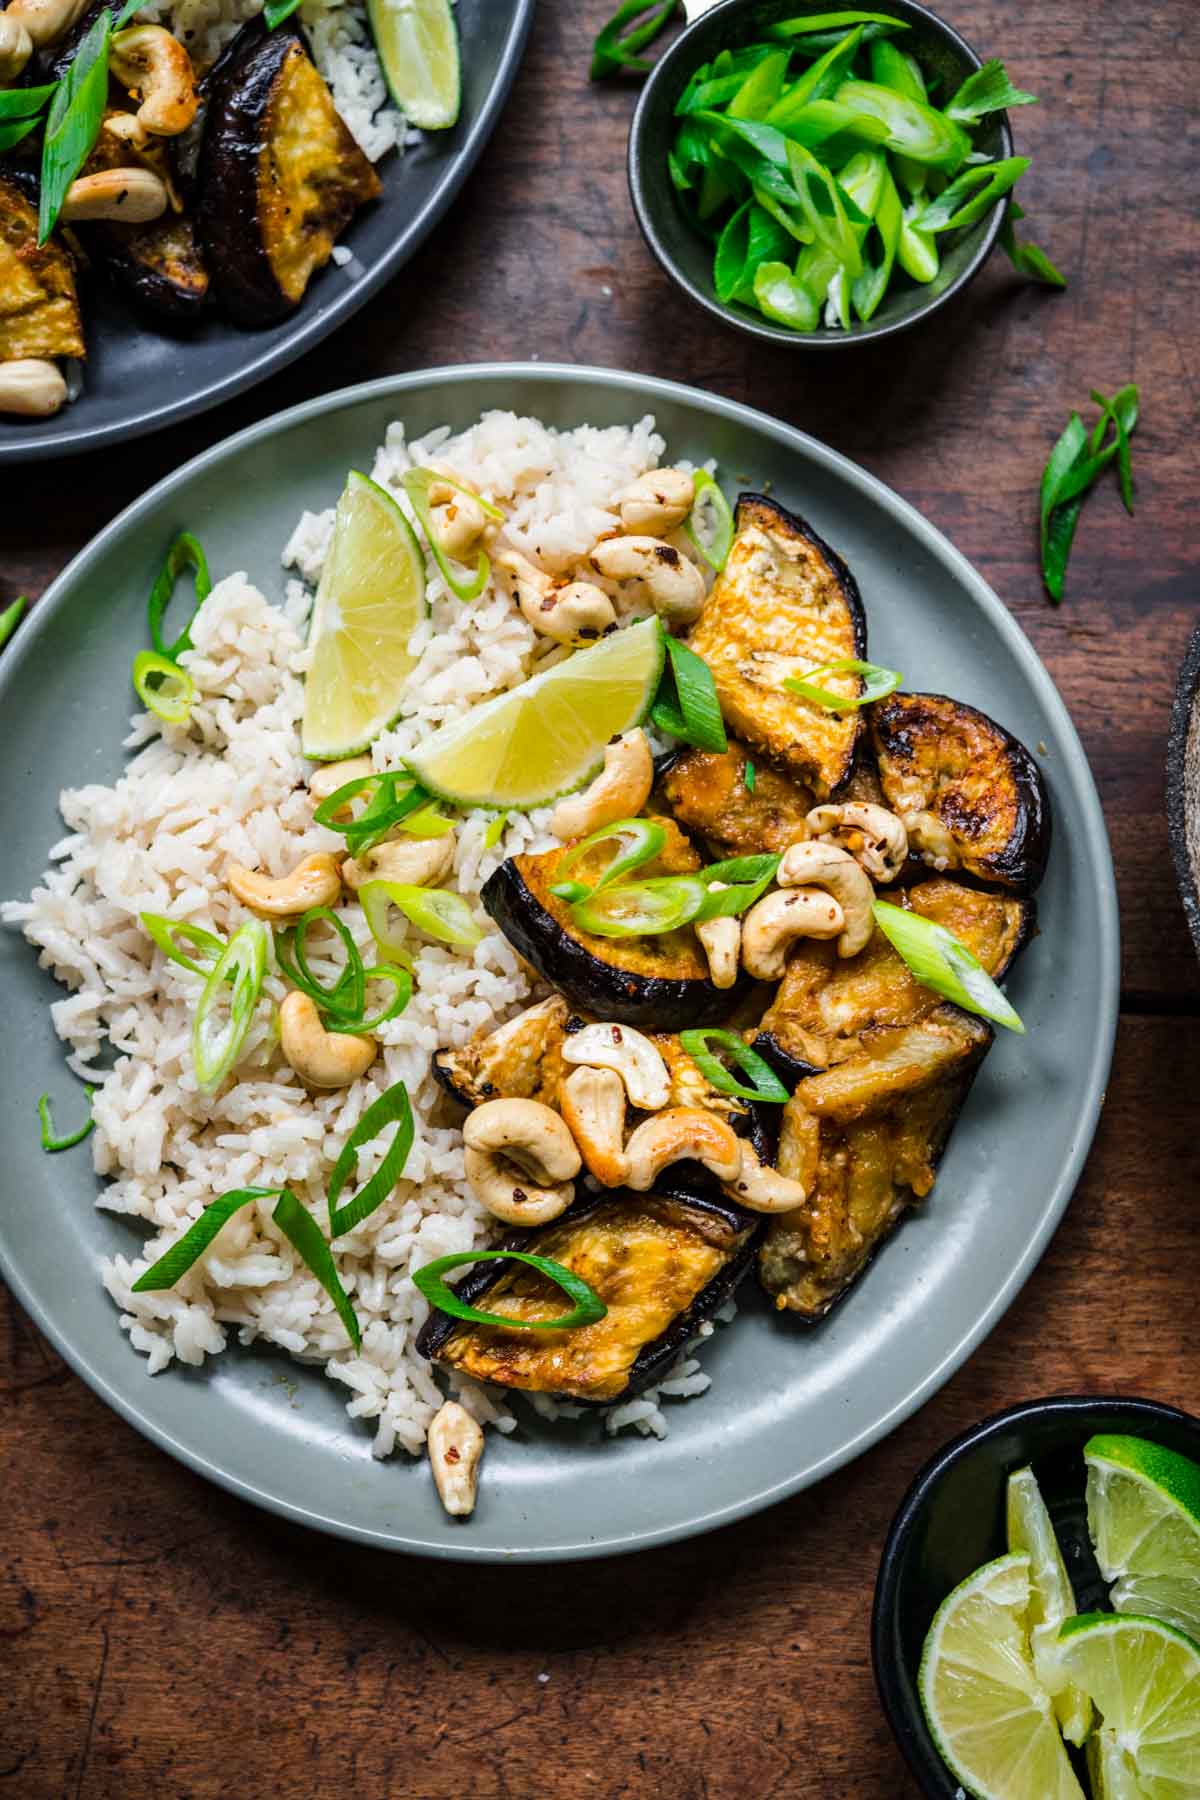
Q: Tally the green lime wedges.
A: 7